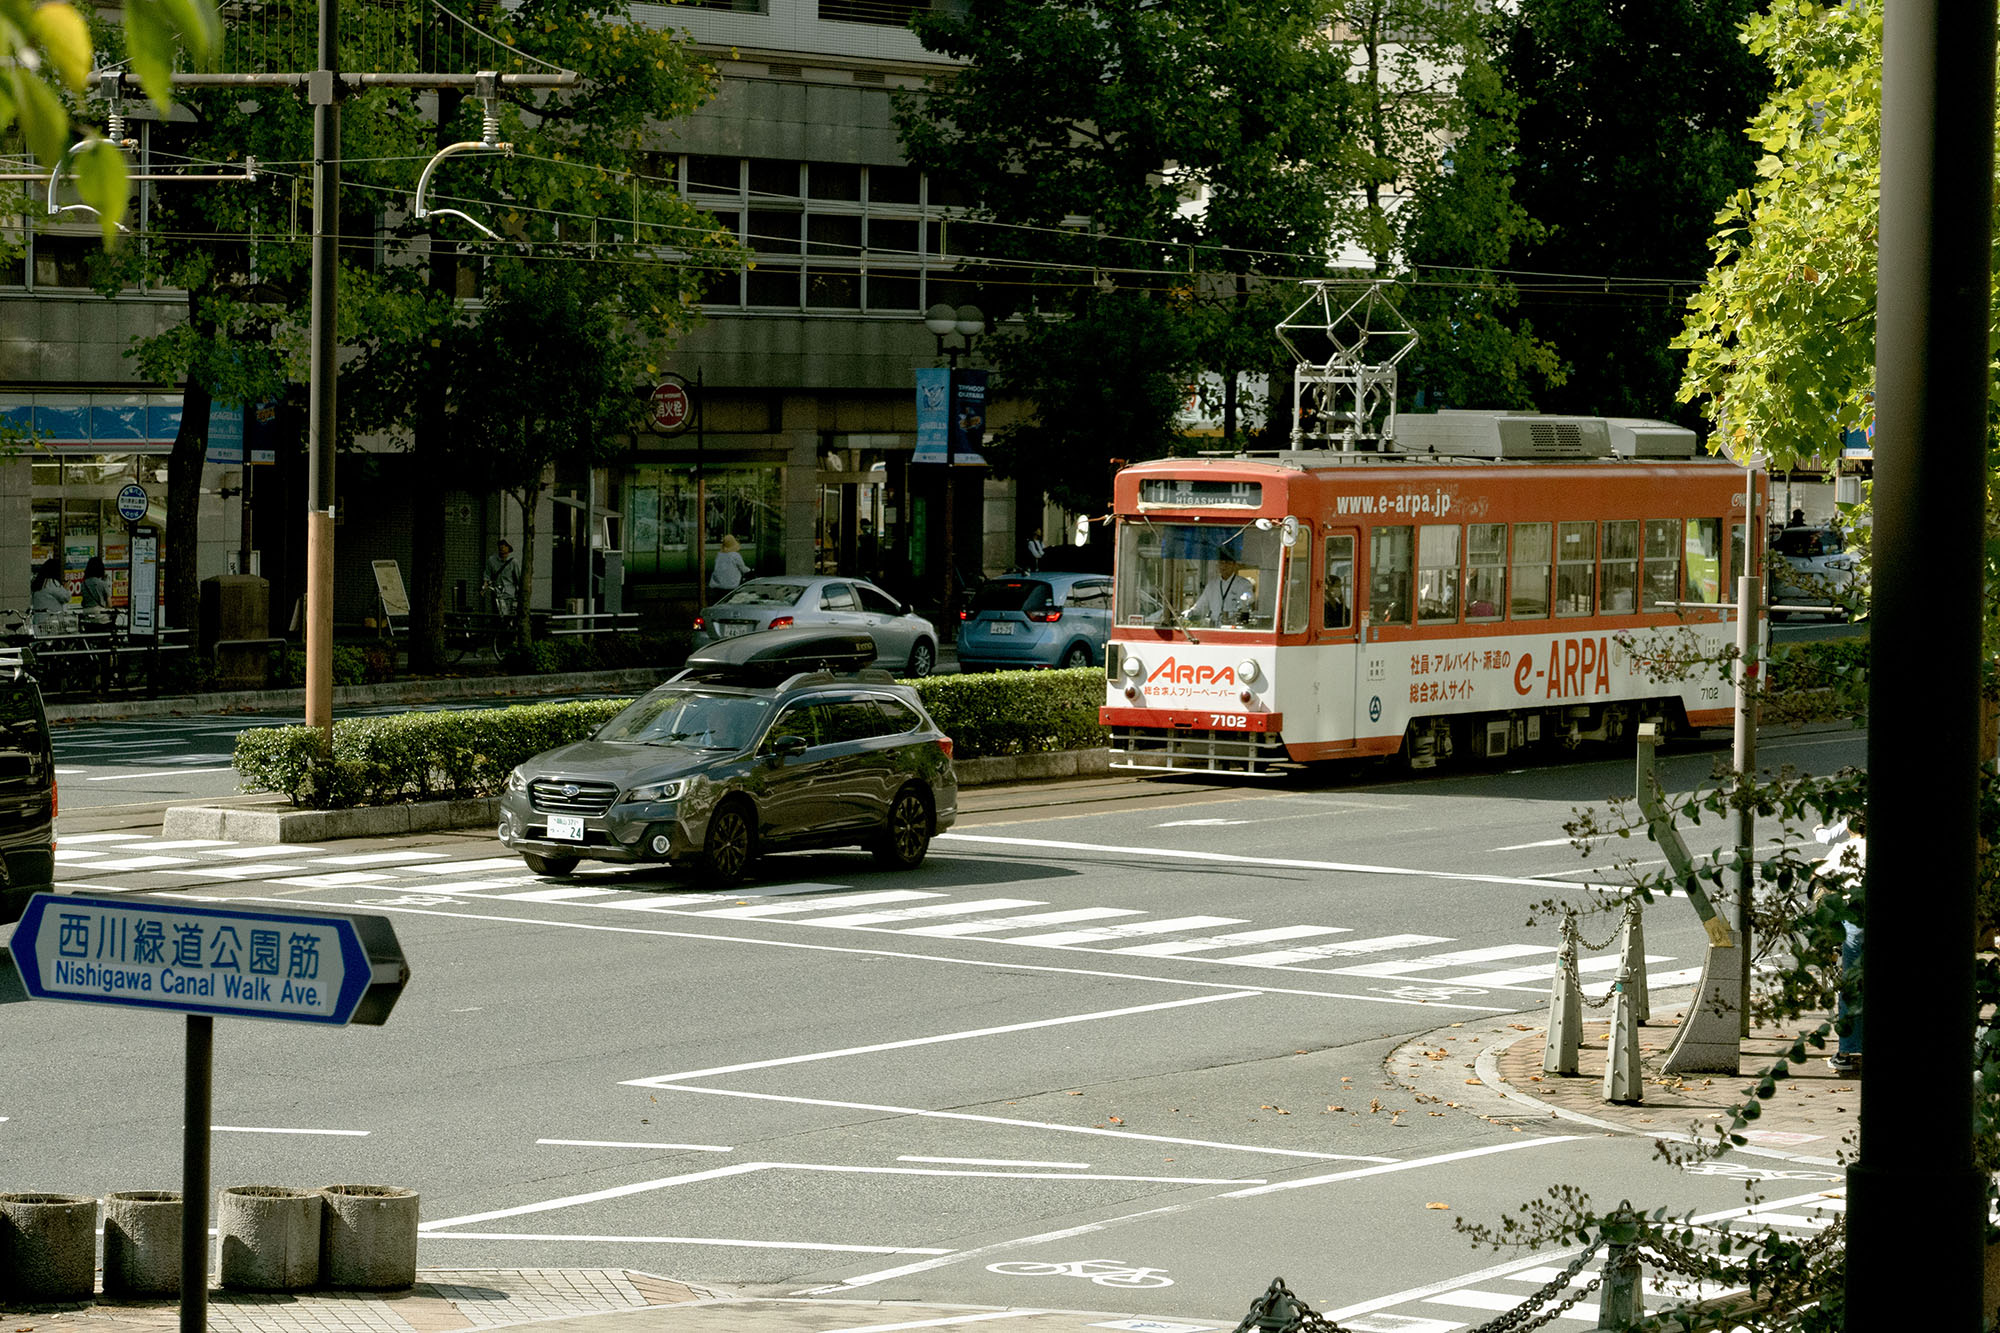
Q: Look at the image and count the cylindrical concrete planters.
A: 4